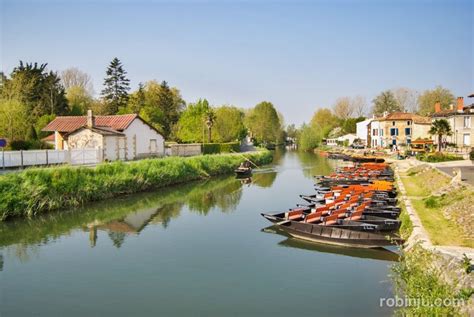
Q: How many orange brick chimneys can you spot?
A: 2